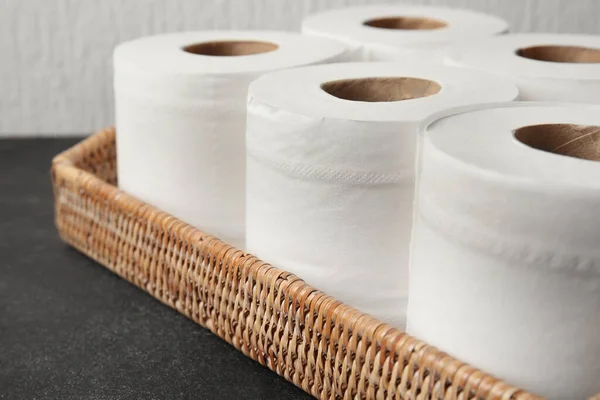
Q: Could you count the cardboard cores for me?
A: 5